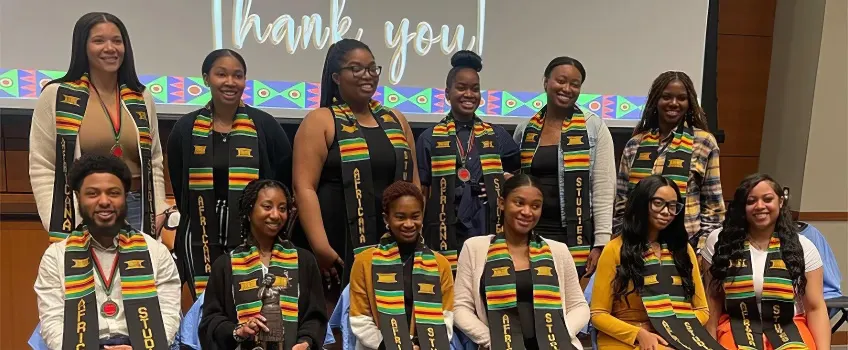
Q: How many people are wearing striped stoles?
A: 12